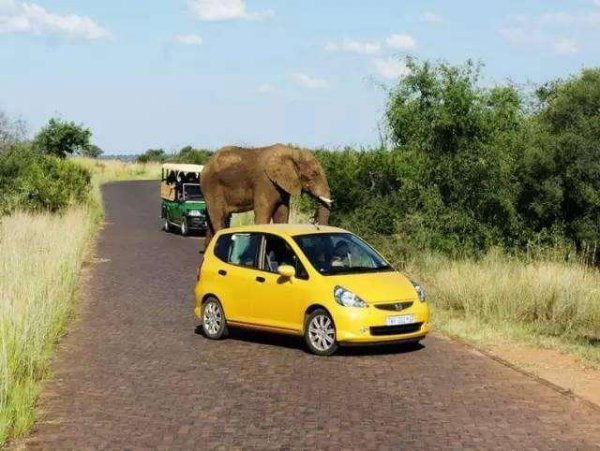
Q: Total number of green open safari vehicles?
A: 1